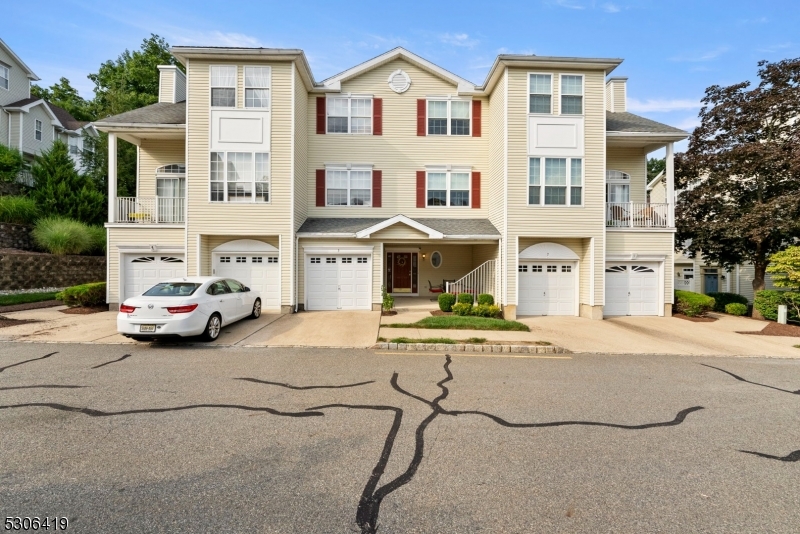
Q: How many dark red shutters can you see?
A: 8